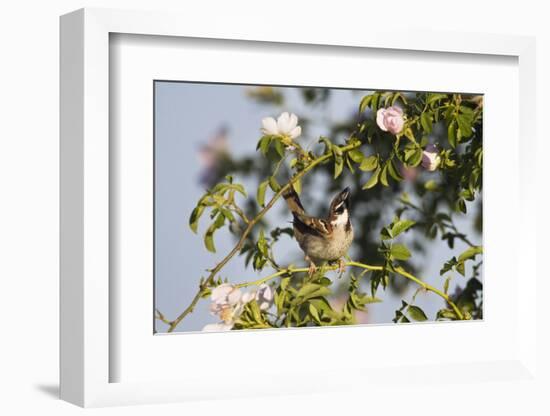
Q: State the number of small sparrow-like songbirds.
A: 1